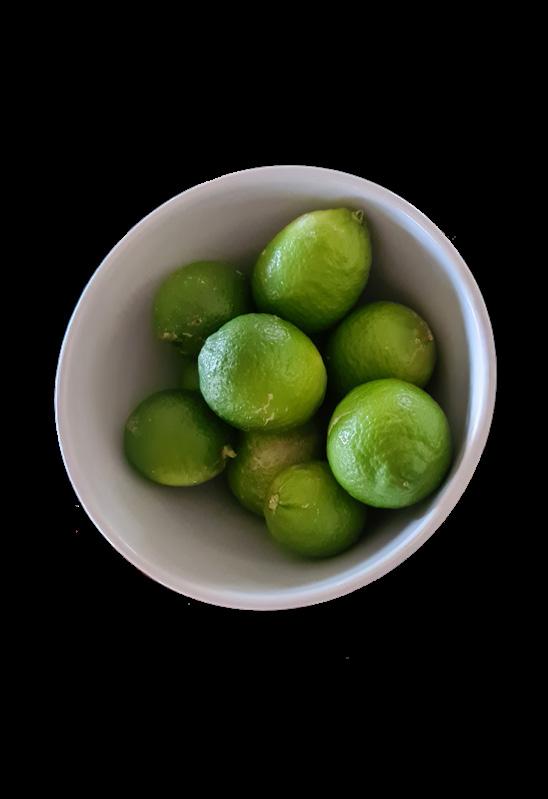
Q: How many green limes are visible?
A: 9